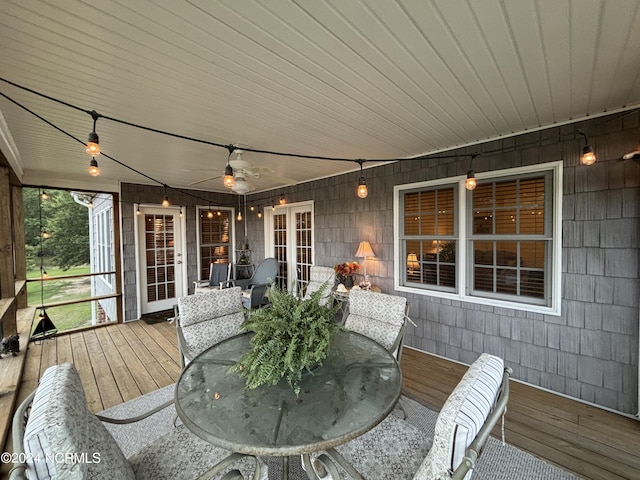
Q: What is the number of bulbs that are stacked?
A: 2